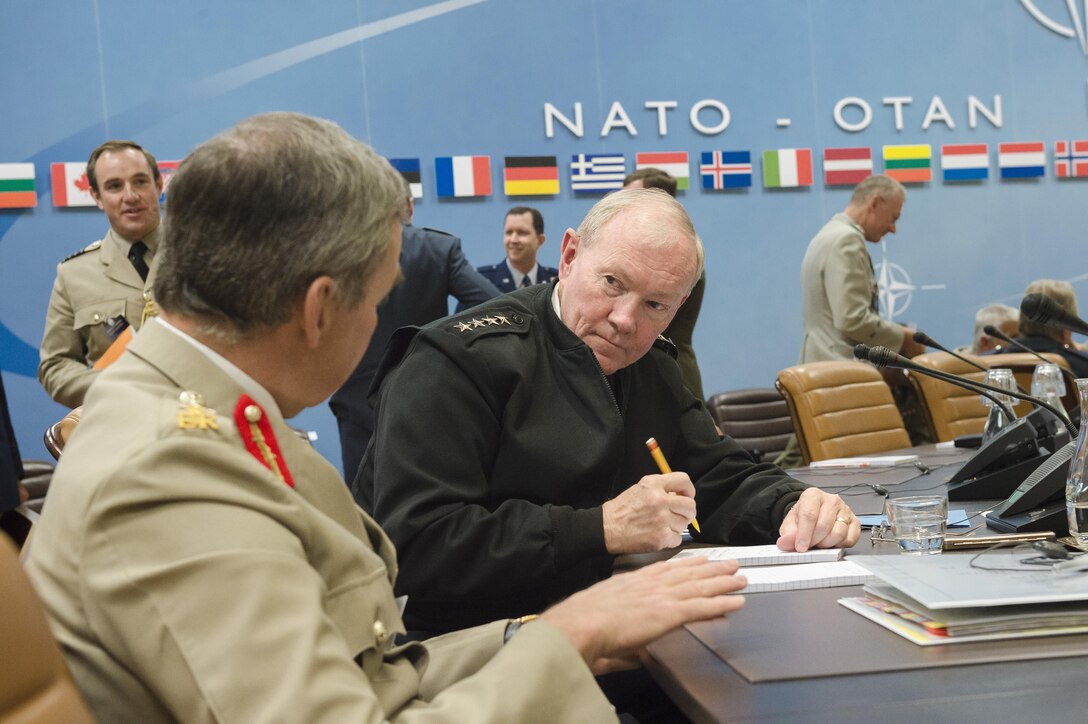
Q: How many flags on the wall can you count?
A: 15